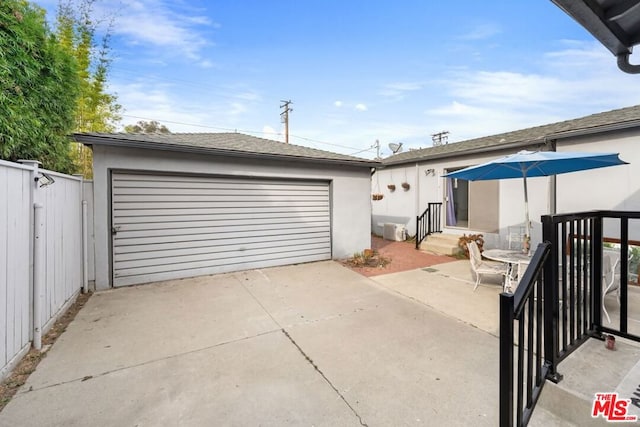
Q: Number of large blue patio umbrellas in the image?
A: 1